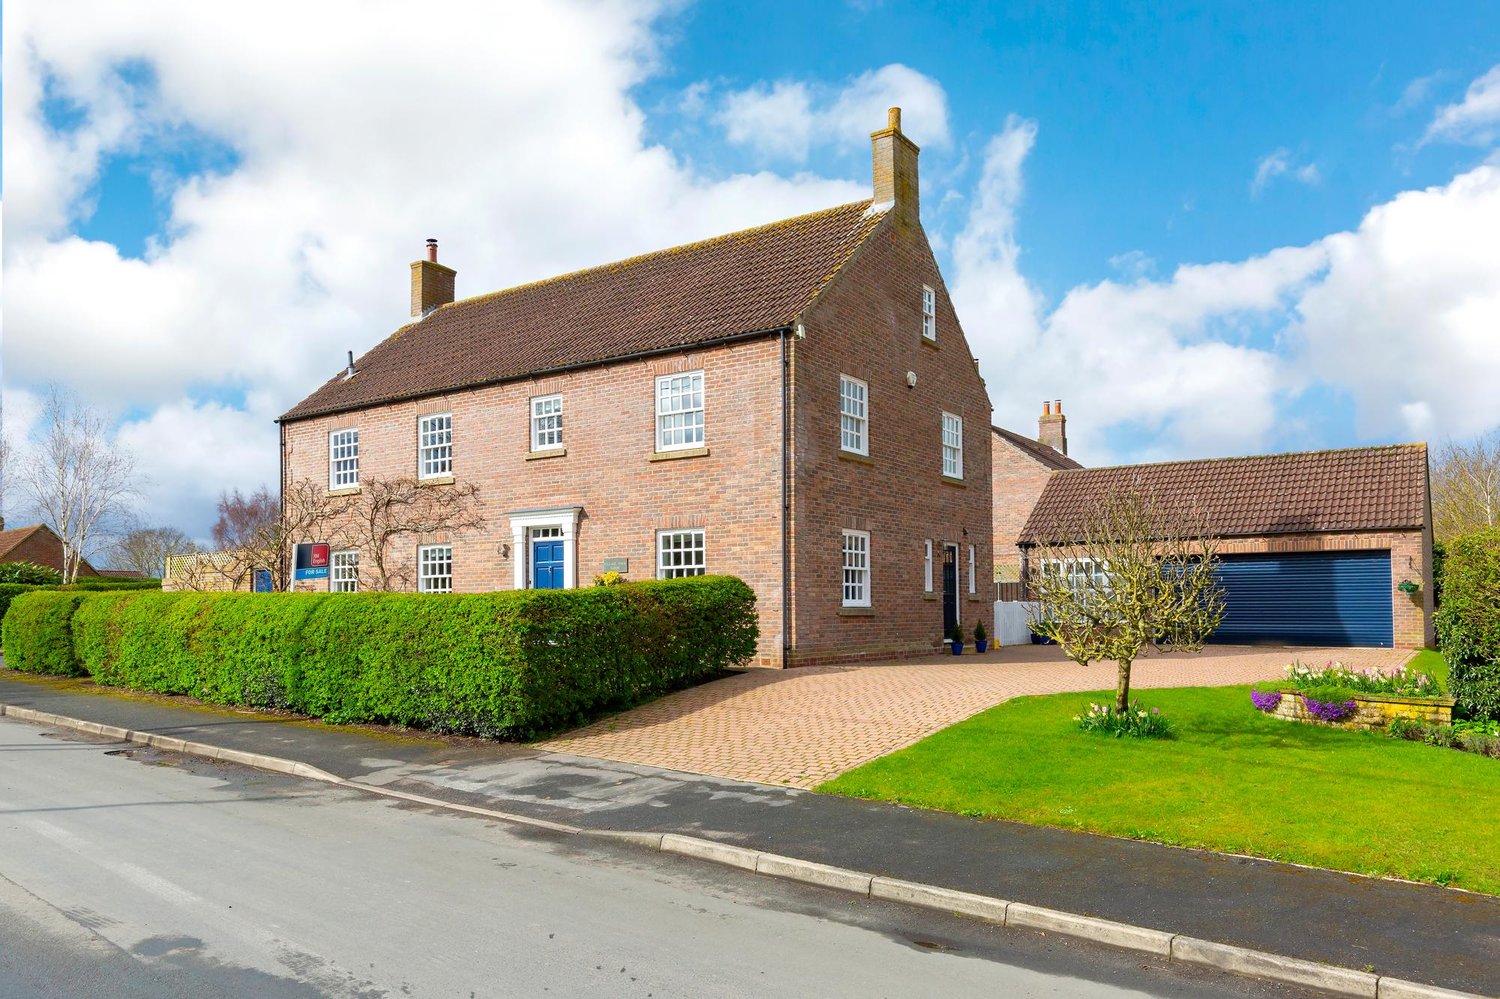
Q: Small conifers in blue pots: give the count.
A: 2